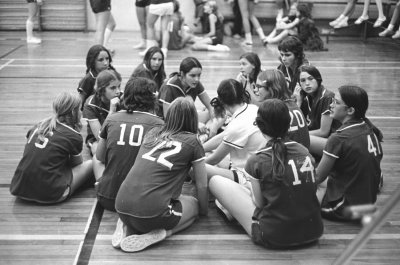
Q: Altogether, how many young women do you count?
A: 14